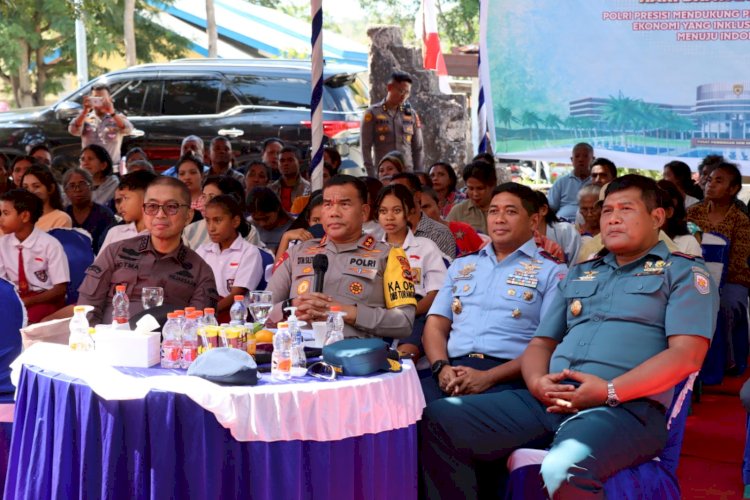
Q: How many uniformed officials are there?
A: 6